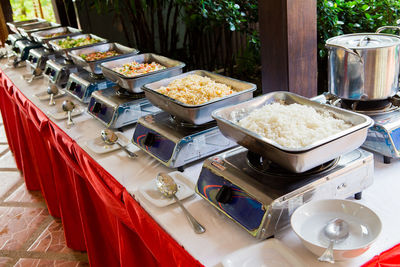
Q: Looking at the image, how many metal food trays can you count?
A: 8